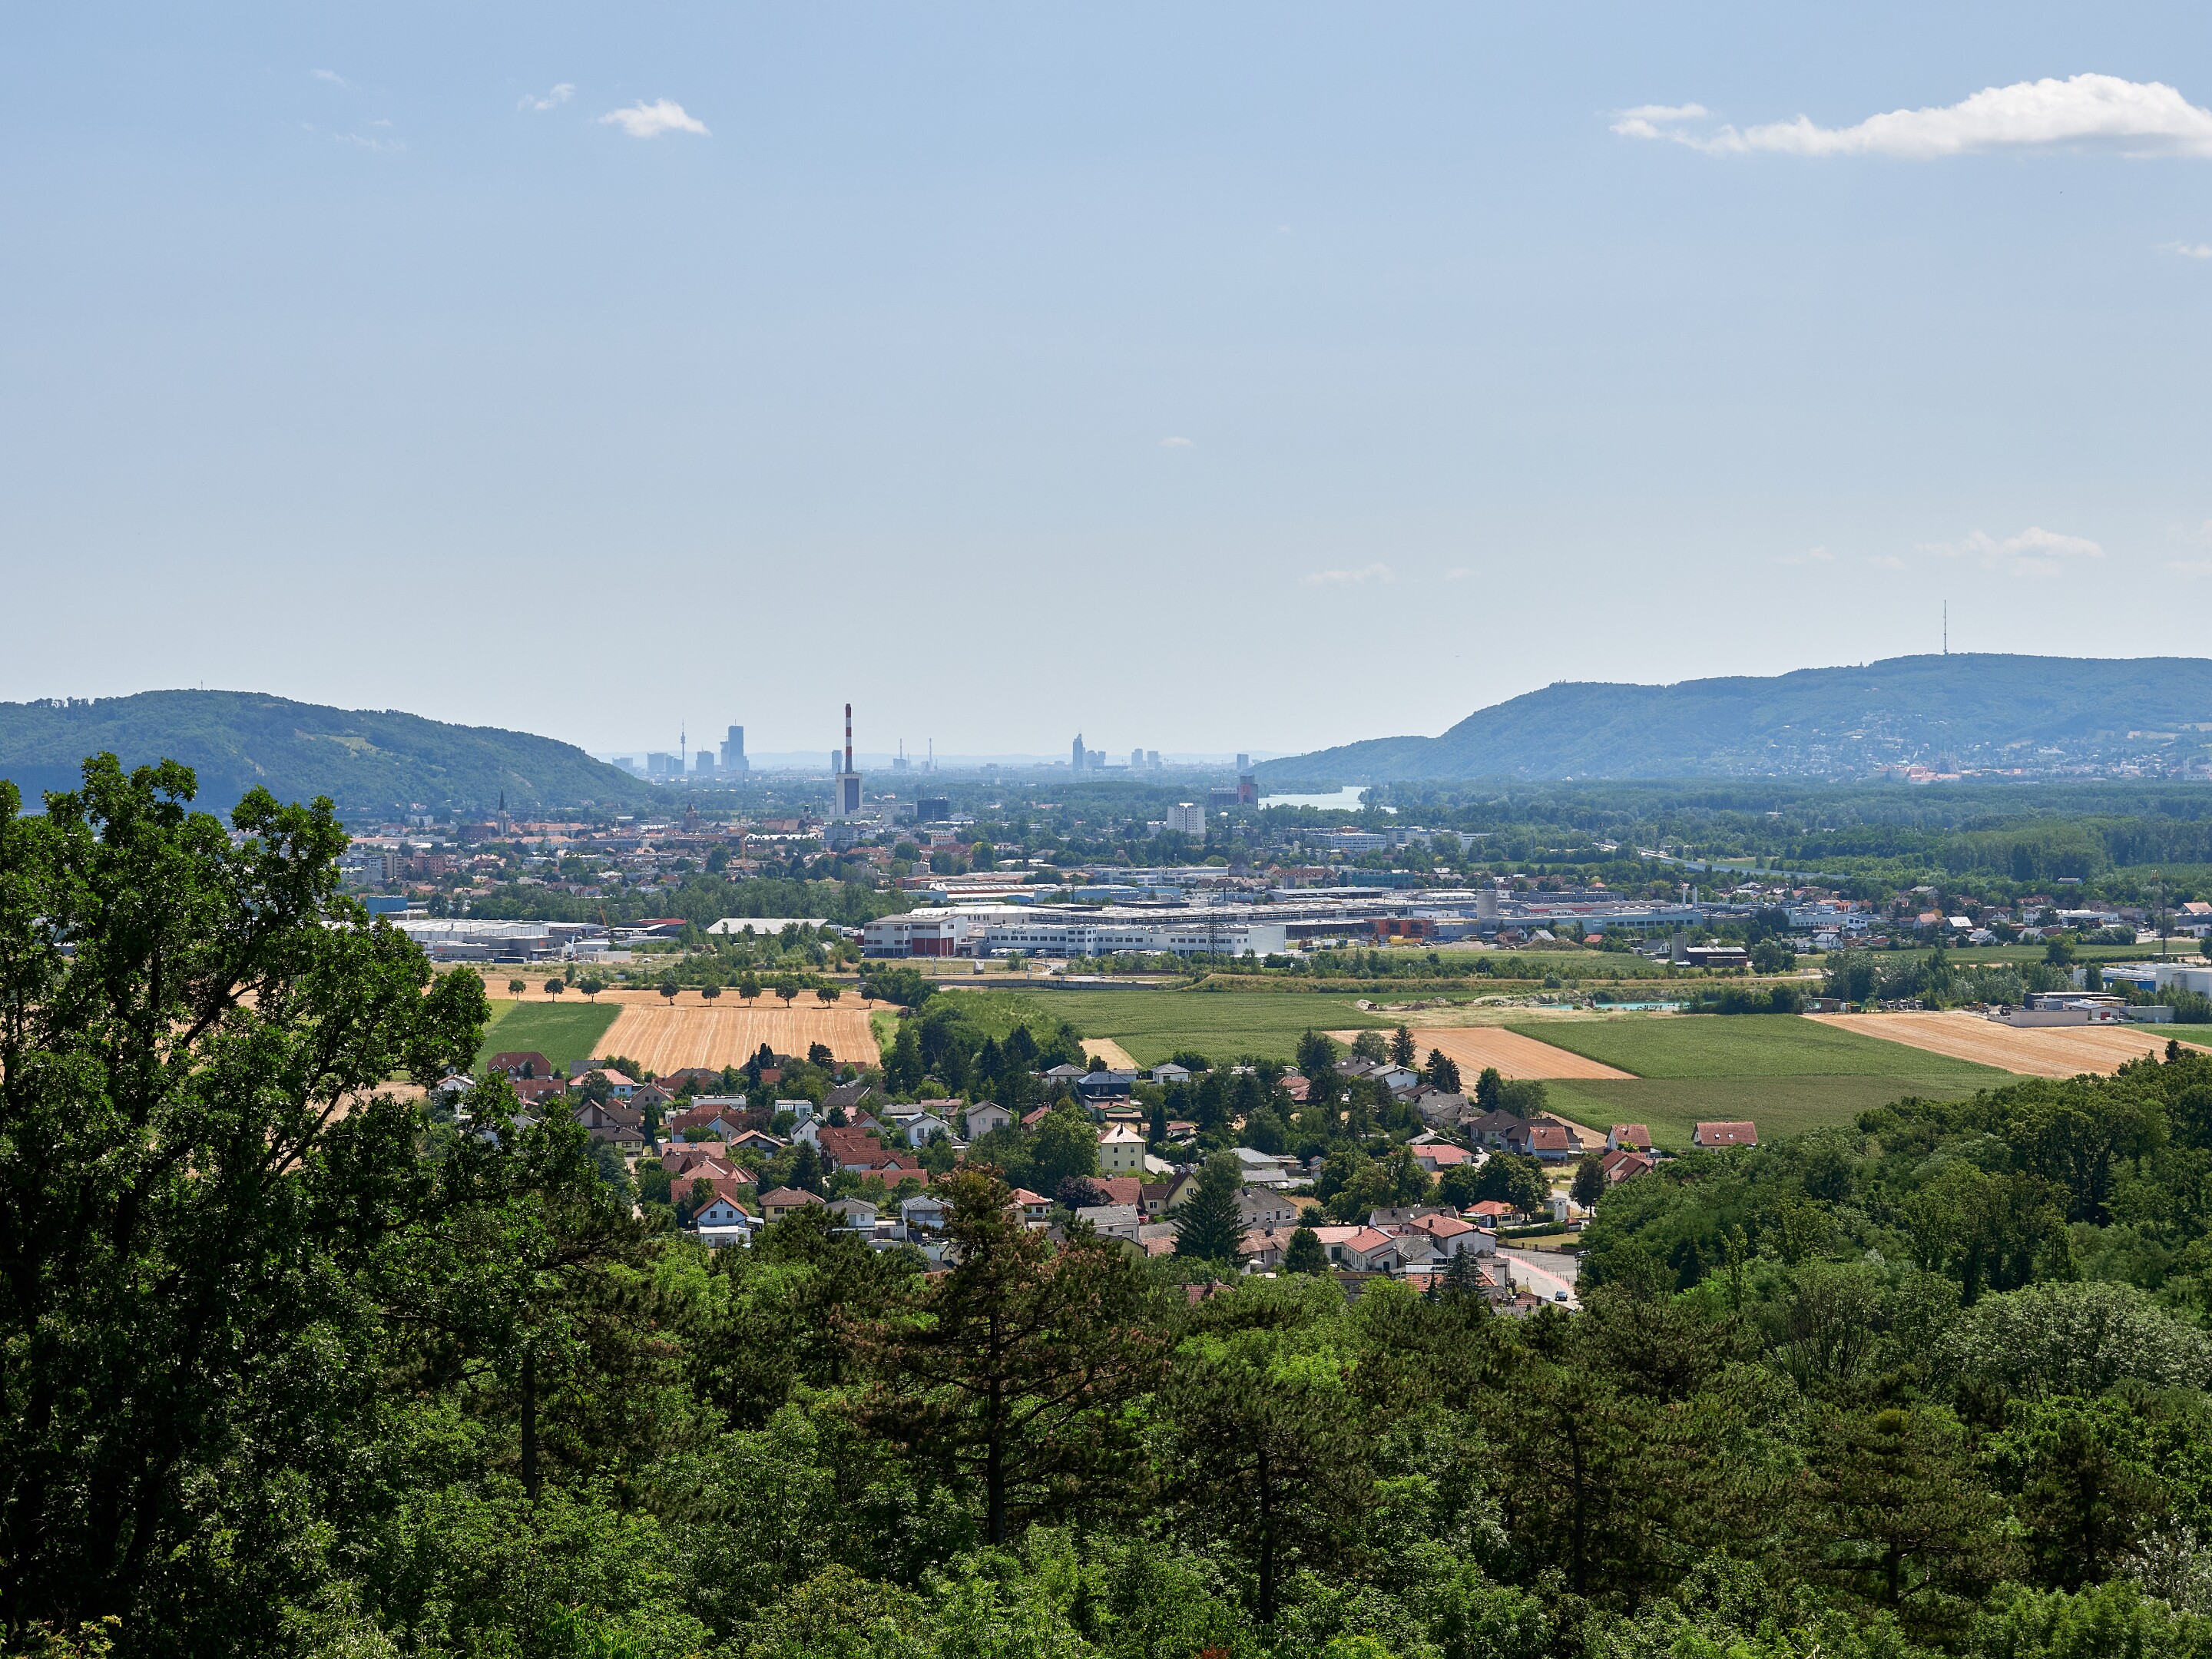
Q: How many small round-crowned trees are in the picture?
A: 9